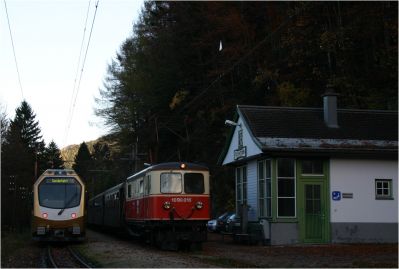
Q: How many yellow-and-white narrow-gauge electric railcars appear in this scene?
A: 1